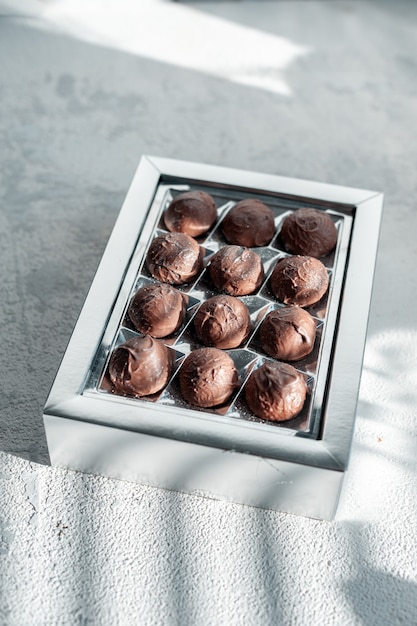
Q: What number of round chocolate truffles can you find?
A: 12